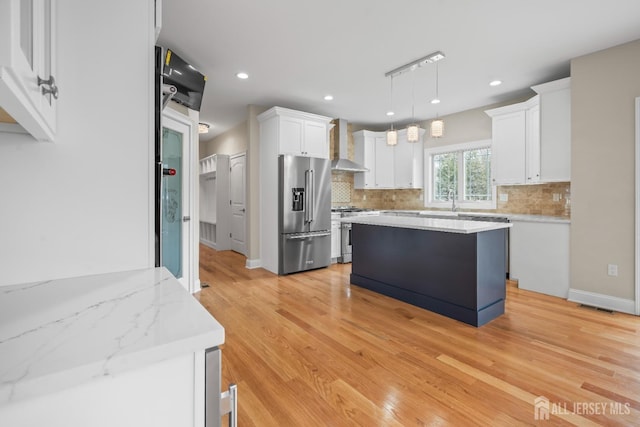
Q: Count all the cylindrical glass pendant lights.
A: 3